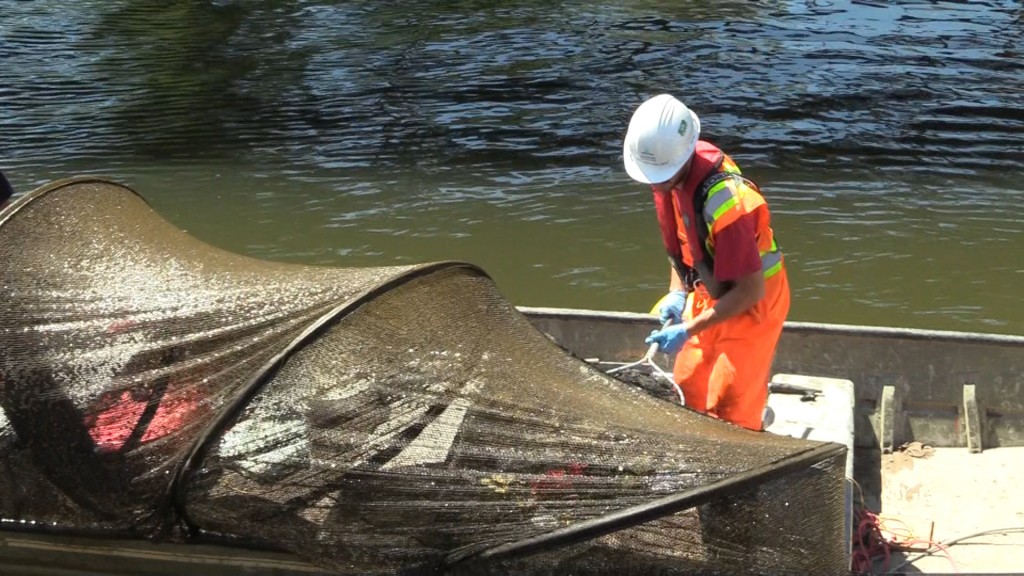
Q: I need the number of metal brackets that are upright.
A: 2